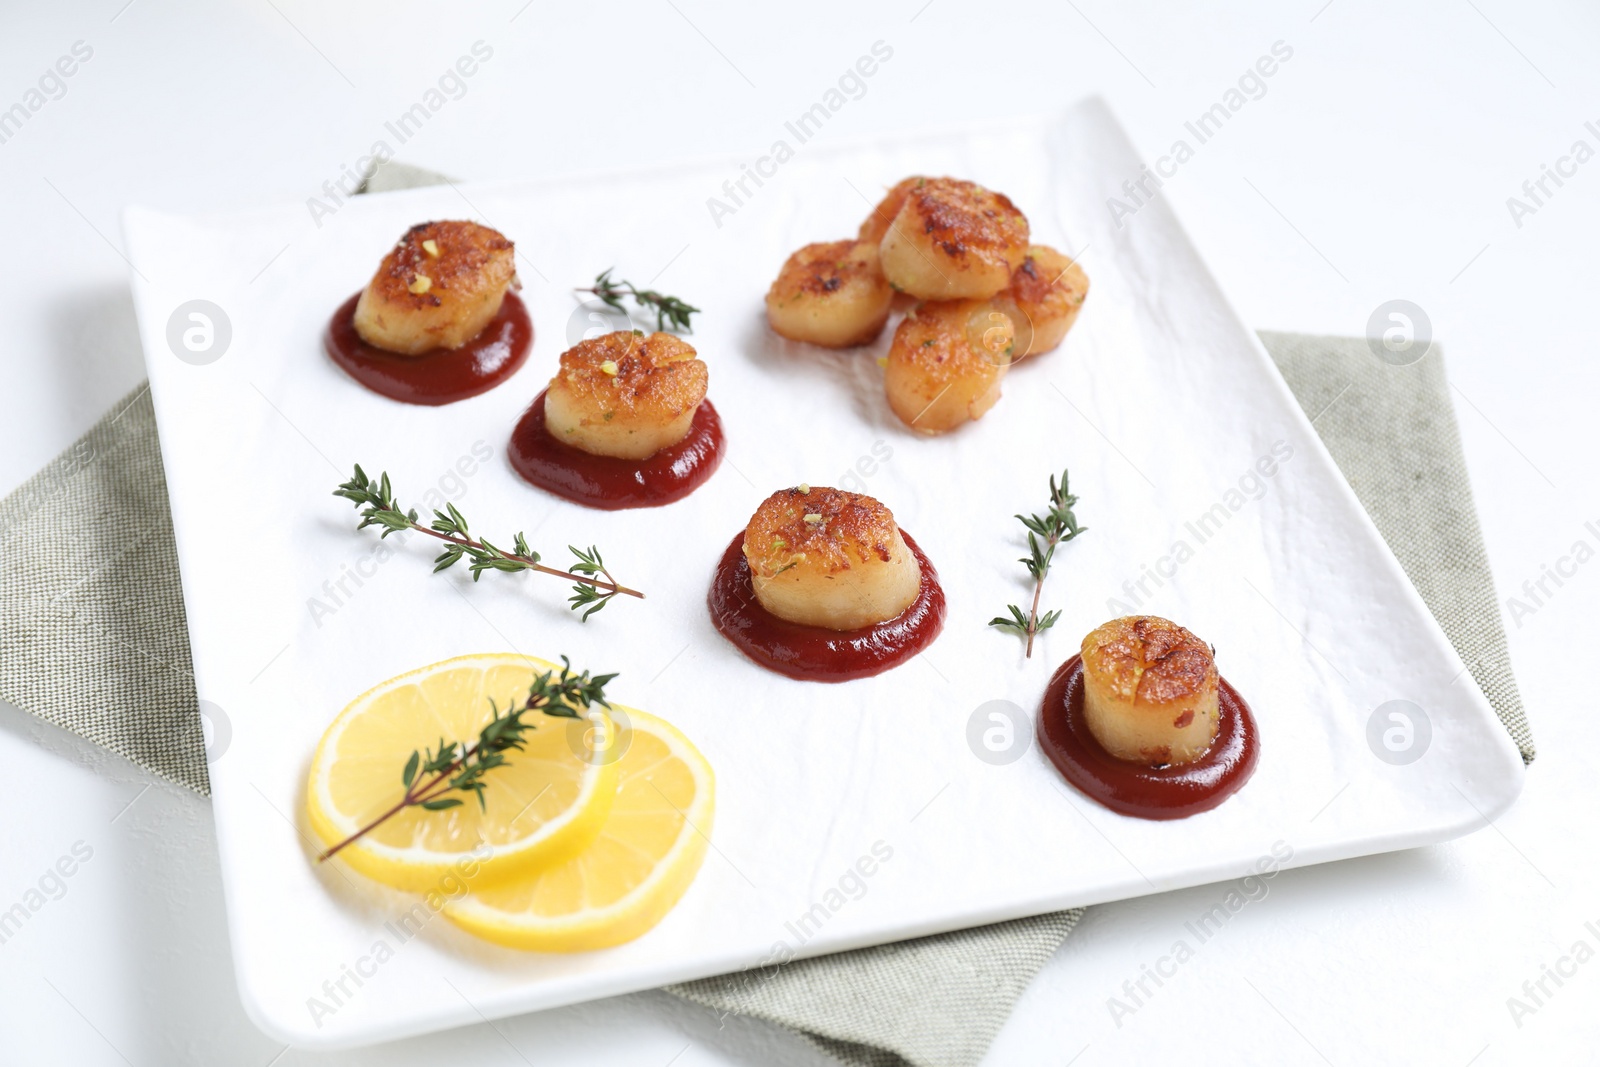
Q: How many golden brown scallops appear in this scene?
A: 9